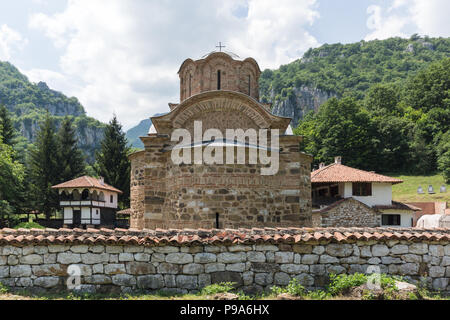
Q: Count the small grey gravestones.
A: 3